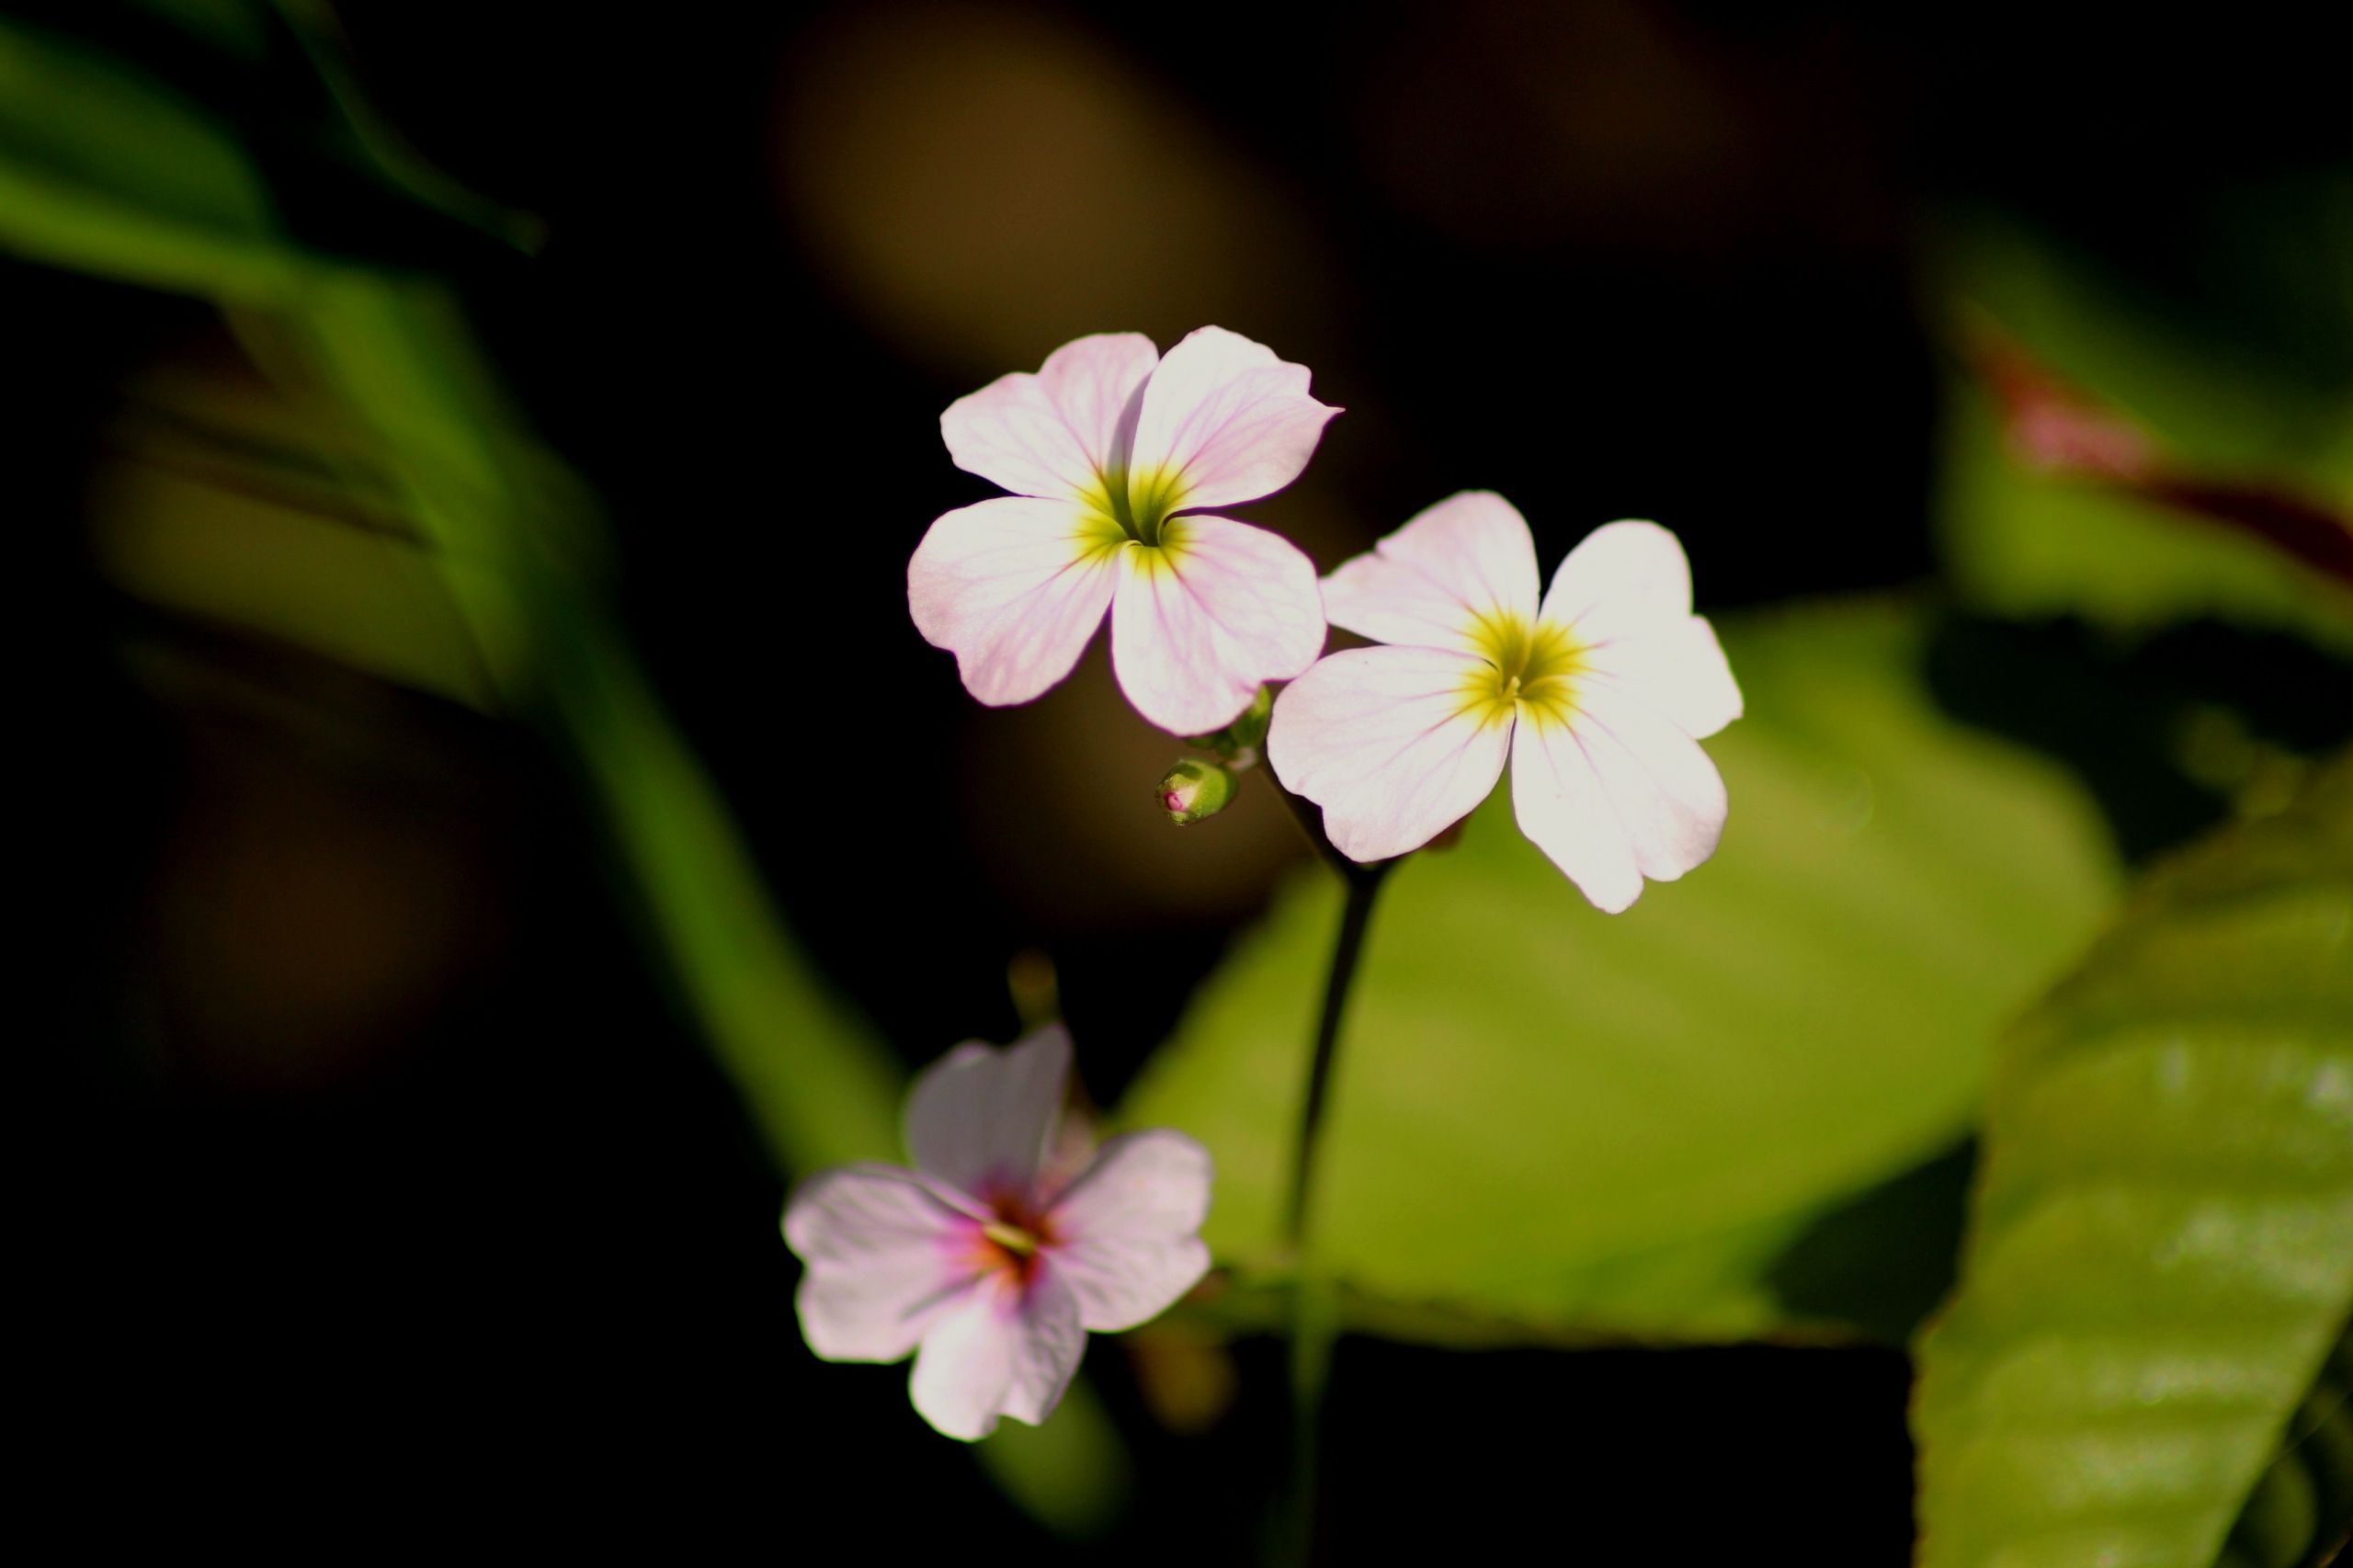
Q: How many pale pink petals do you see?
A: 12